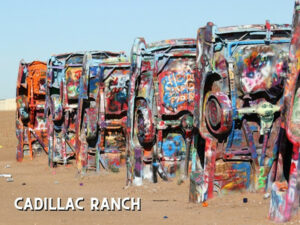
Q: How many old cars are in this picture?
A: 6